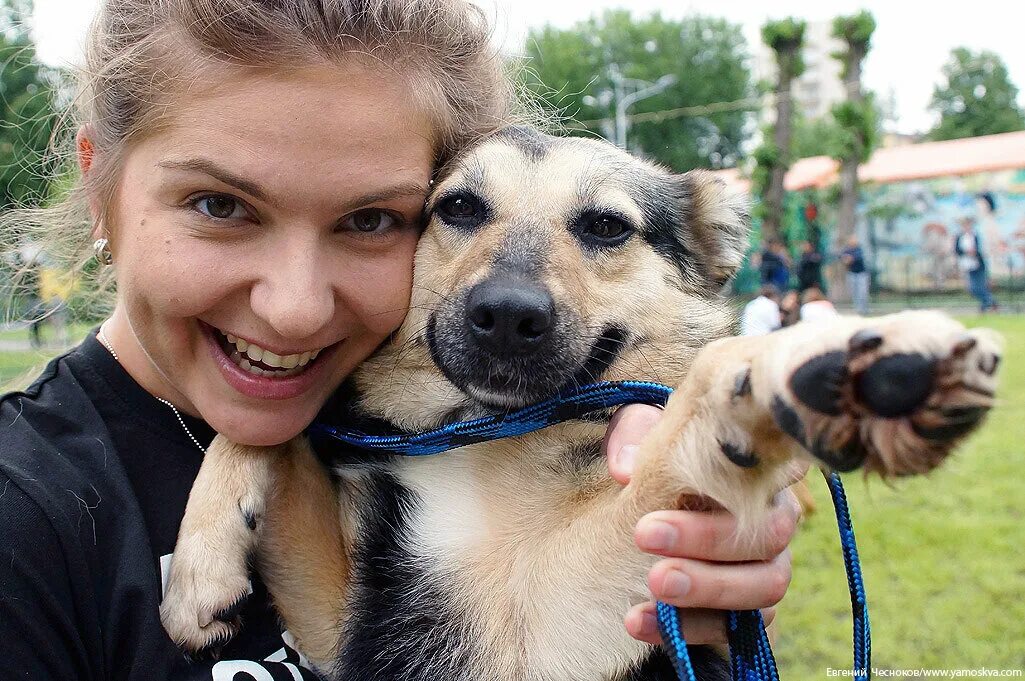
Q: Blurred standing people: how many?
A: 4